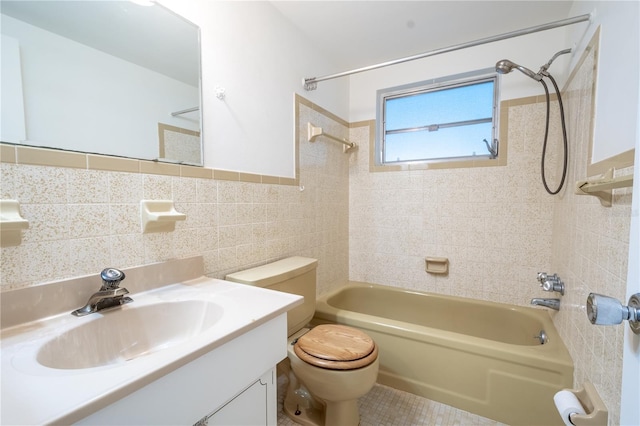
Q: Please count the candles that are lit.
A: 0